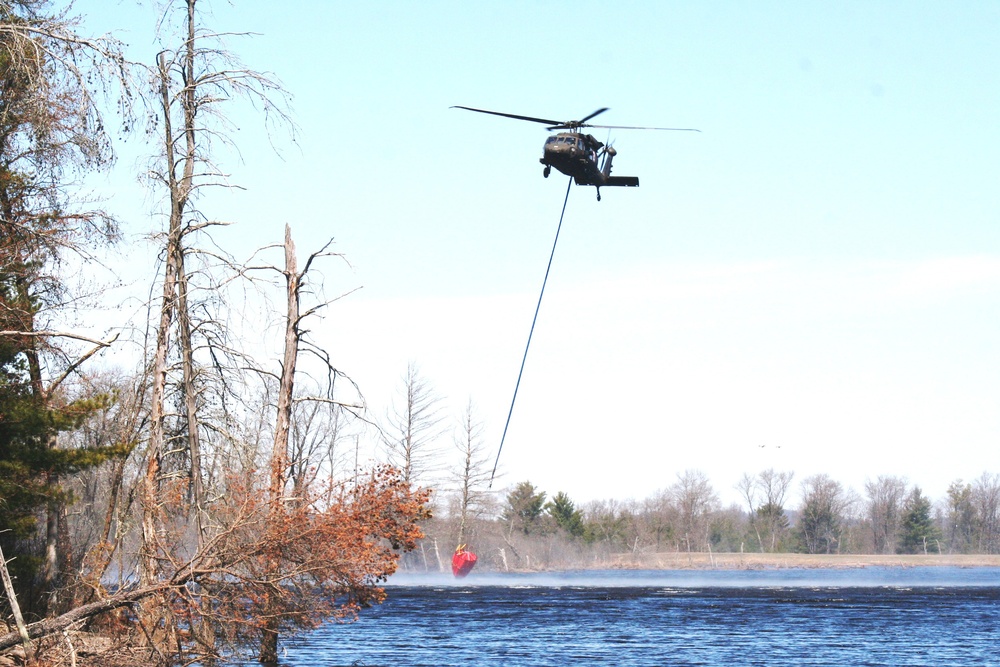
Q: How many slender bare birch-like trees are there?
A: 2